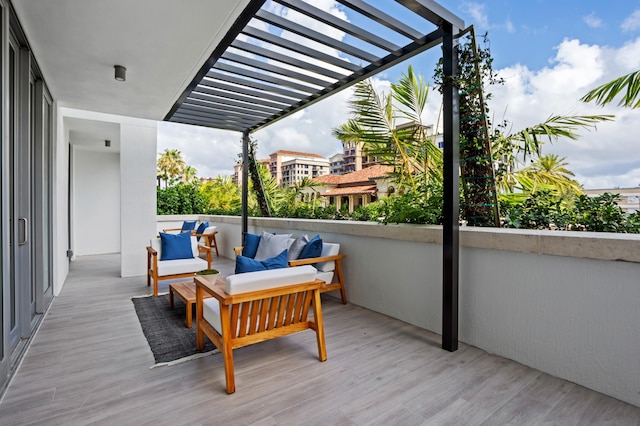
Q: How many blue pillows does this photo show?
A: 6